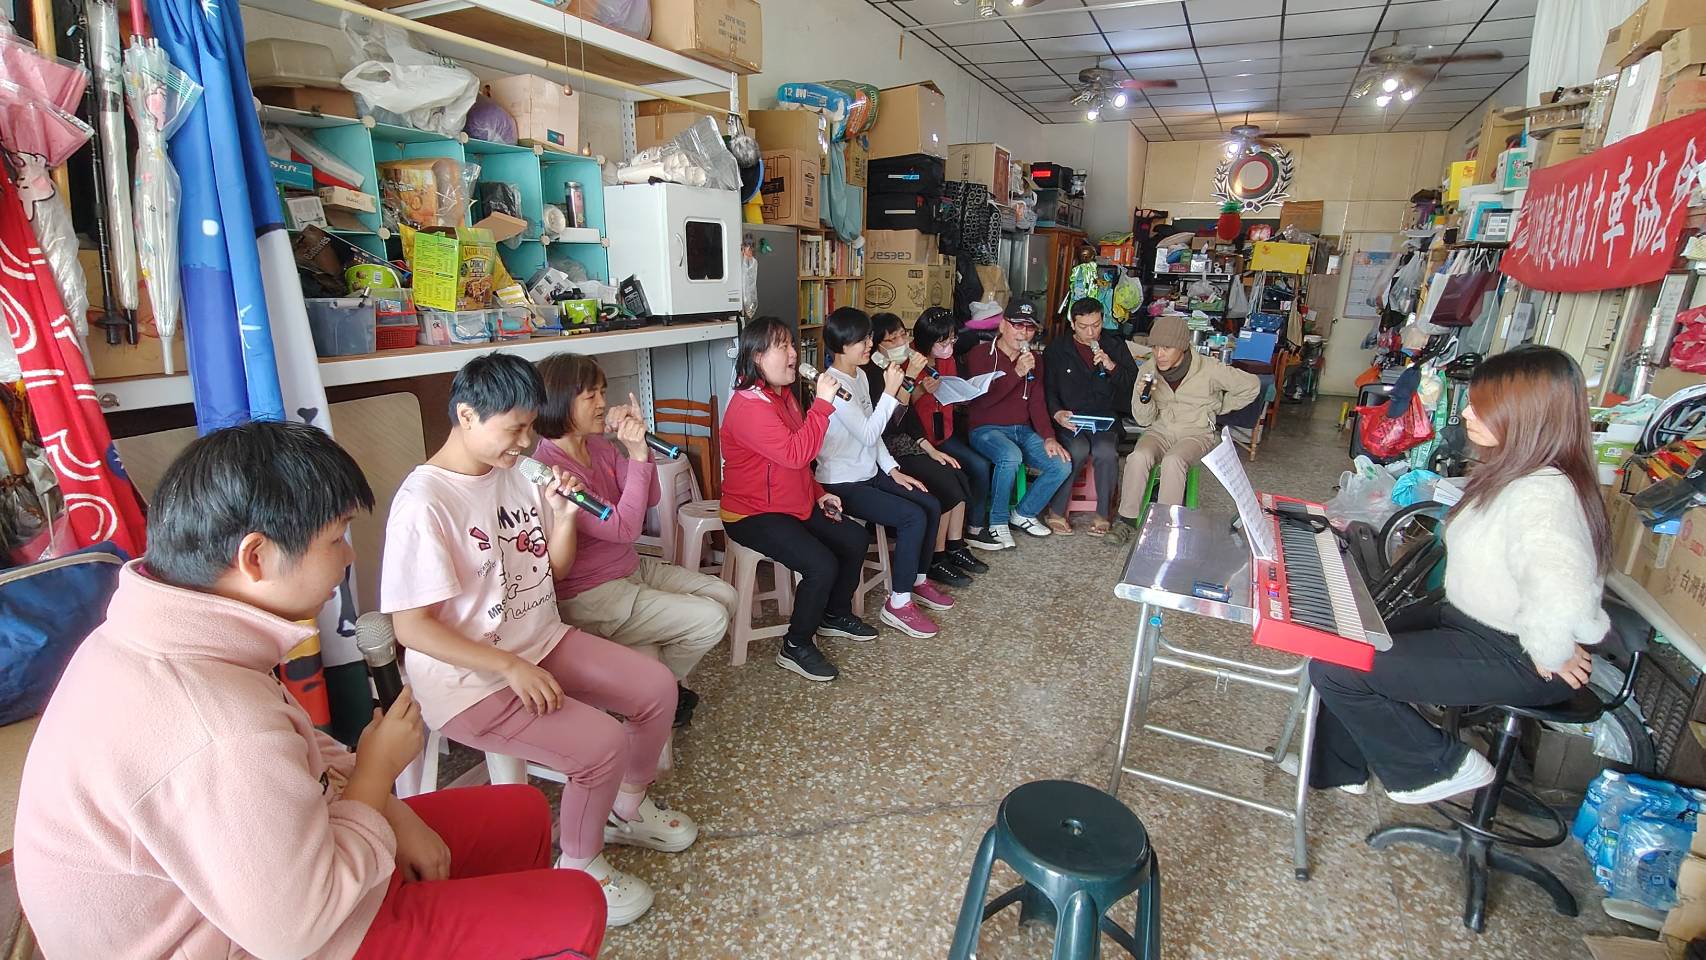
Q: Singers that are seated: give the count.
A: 10